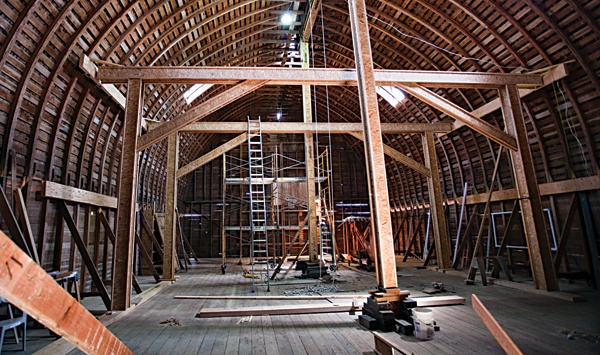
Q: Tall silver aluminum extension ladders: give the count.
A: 1